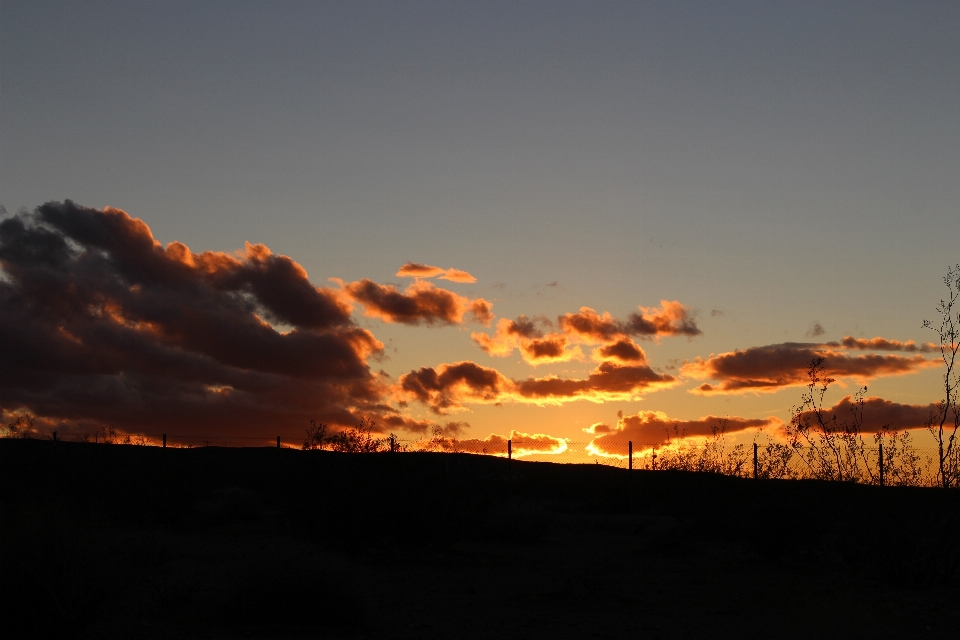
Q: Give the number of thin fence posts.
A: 8